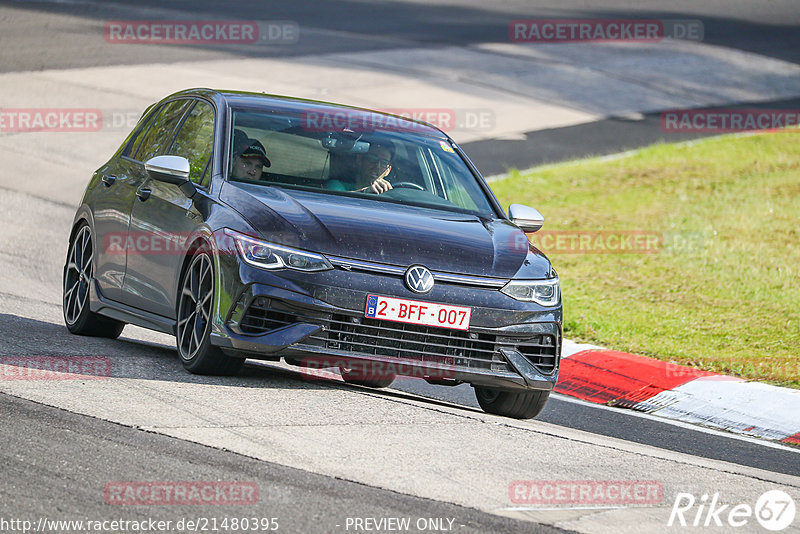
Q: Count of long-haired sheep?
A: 0